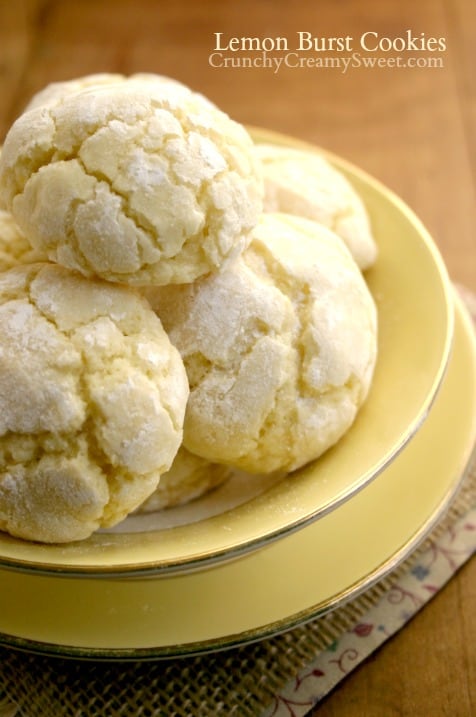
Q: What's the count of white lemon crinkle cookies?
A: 7